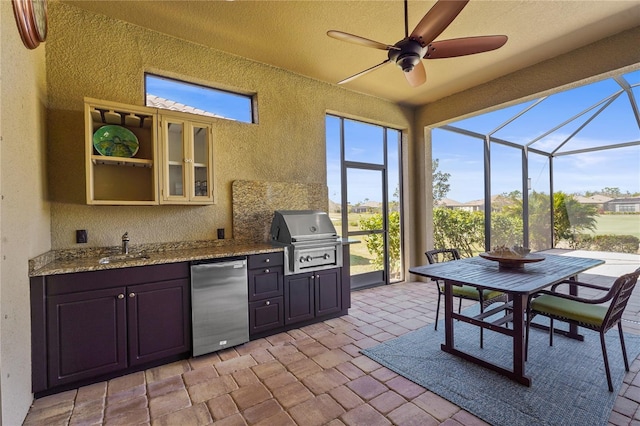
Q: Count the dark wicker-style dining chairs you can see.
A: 2